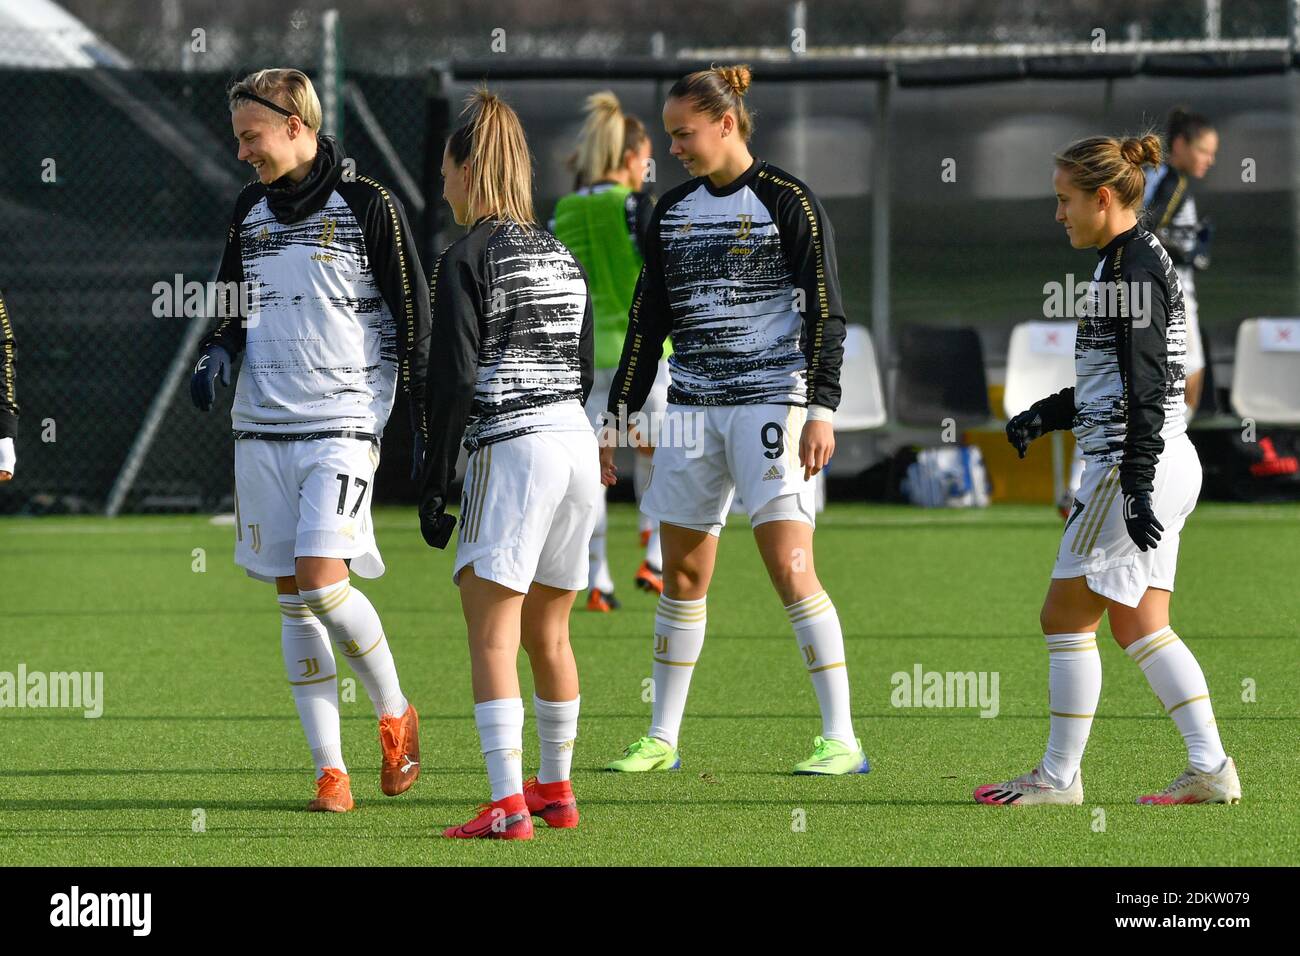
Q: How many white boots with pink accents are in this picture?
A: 2